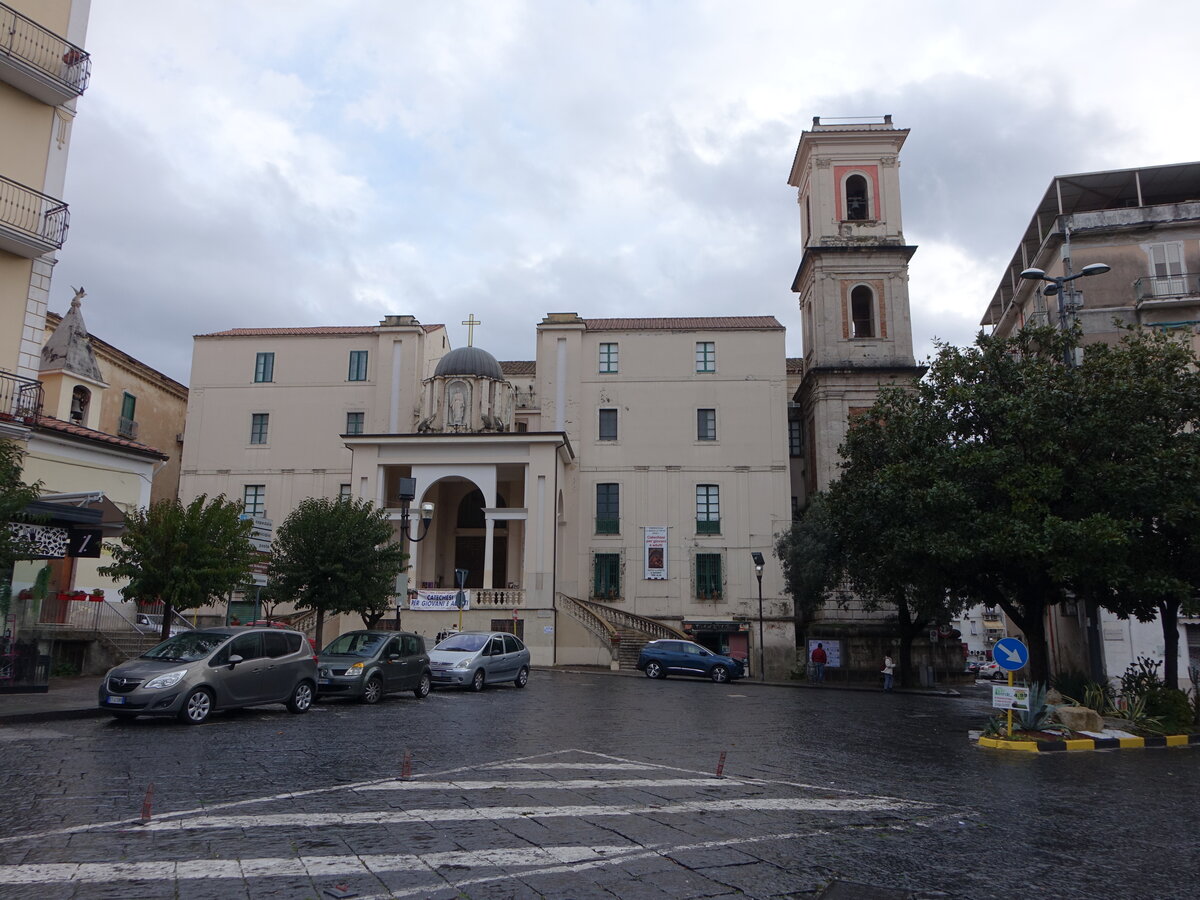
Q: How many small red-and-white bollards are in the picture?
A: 3